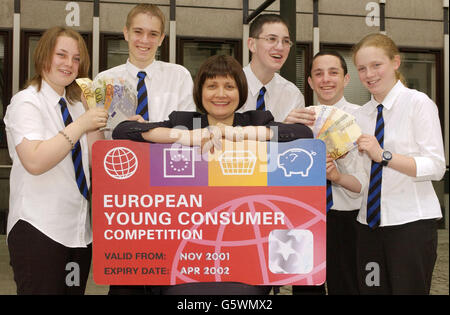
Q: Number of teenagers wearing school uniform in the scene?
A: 5